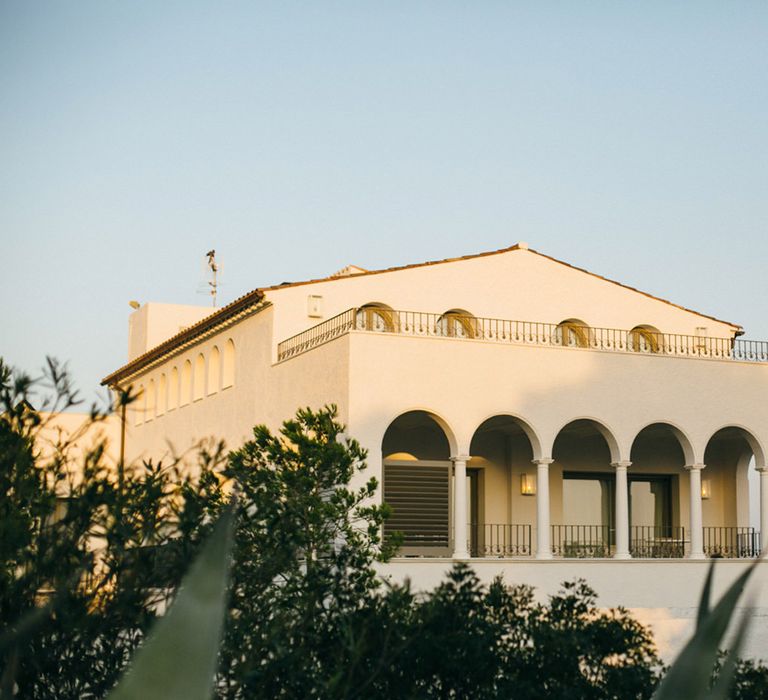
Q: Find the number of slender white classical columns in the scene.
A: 5